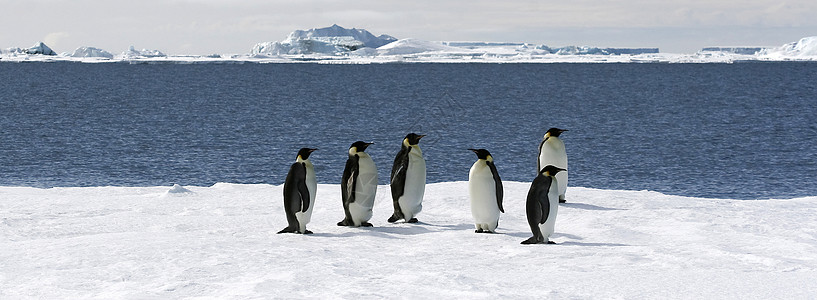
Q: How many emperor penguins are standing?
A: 6